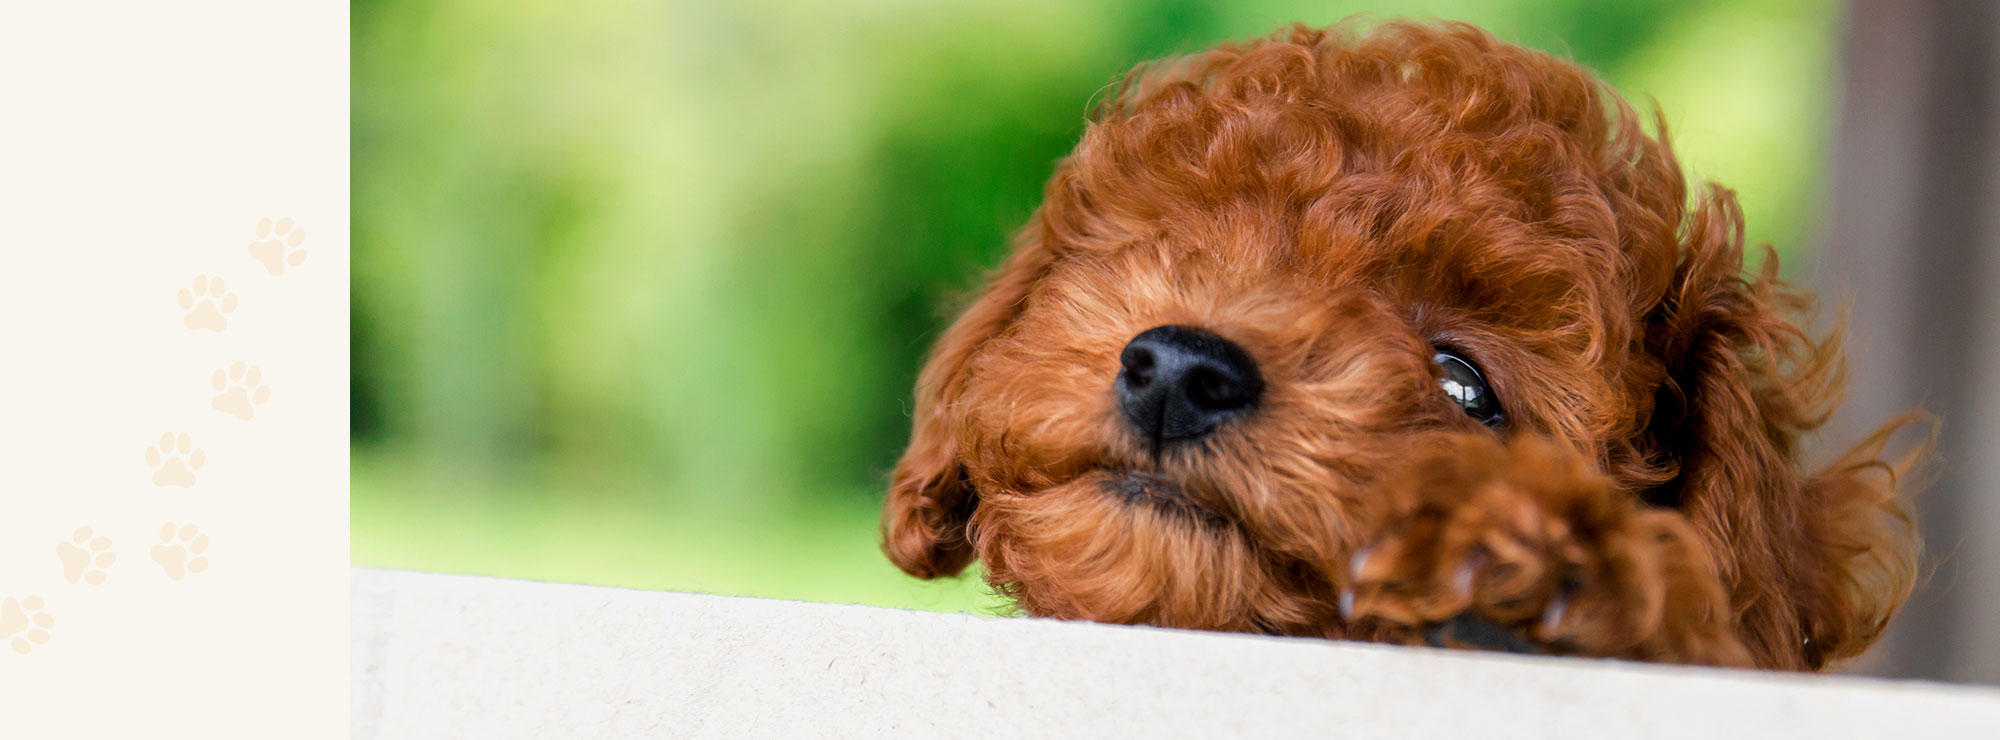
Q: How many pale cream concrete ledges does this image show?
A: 1